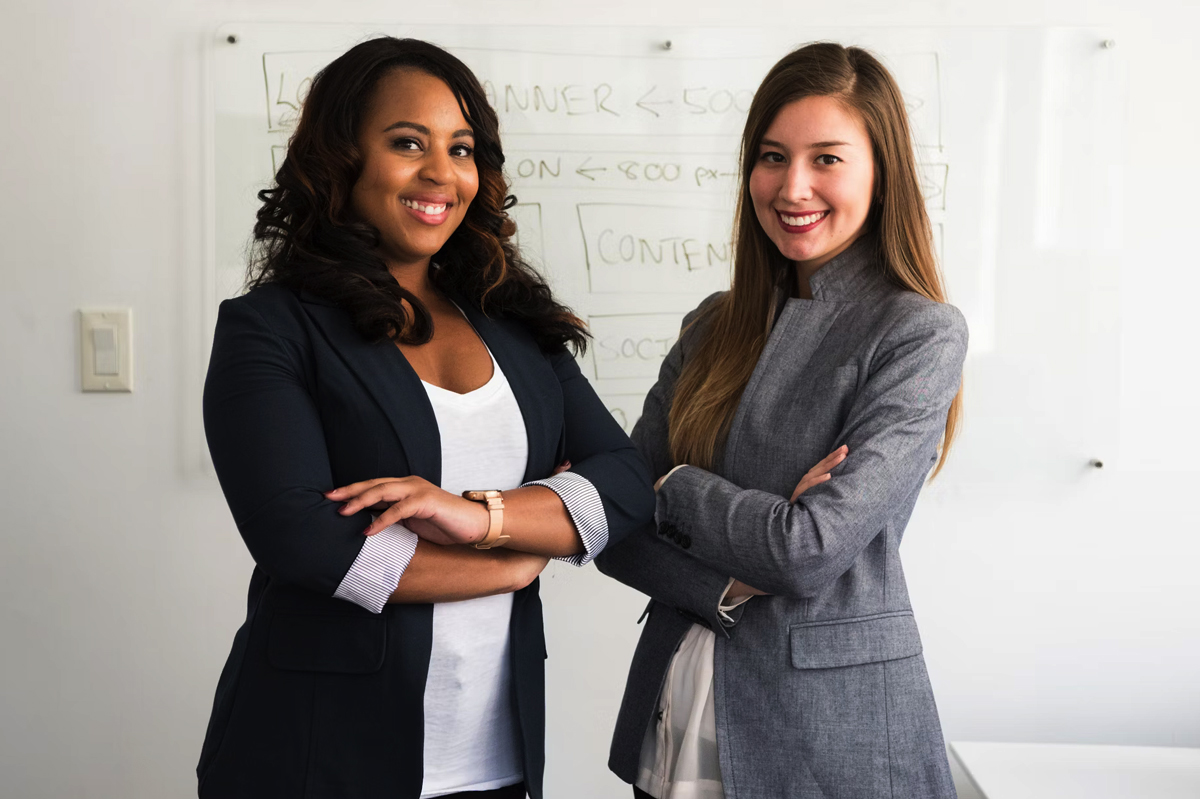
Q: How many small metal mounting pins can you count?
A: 4